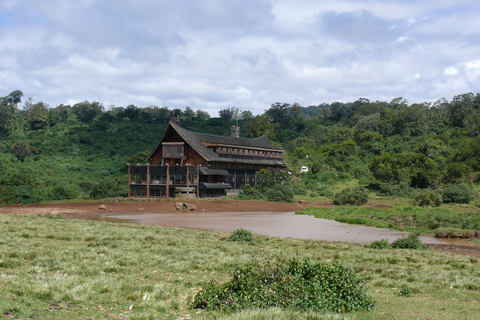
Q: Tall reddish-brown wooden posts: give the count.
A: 5